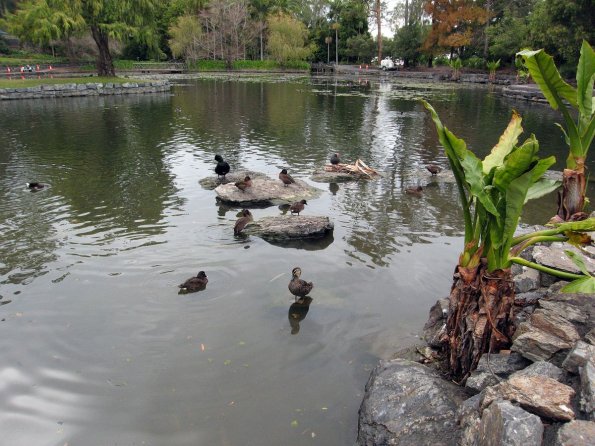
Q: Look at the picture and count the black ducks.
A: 1